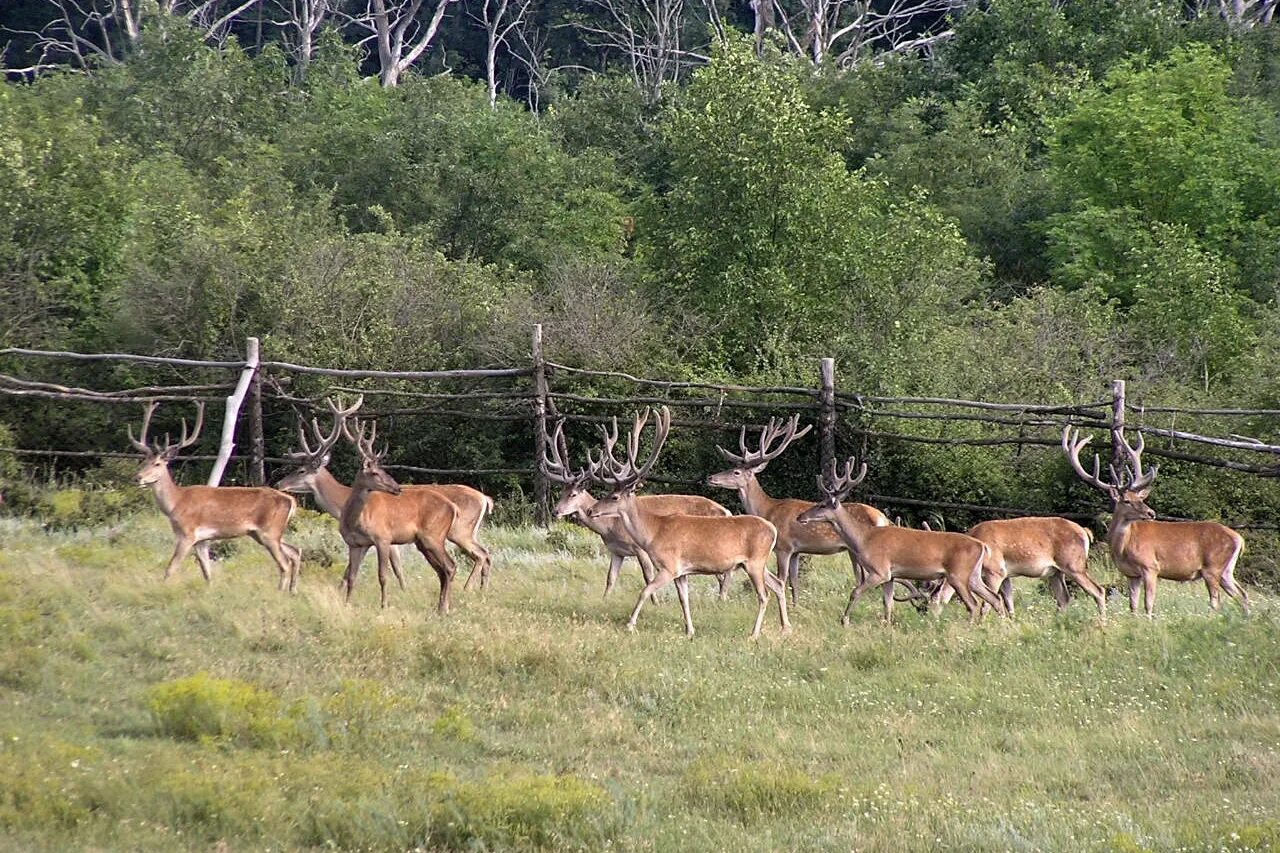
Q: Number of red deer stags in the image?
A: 9